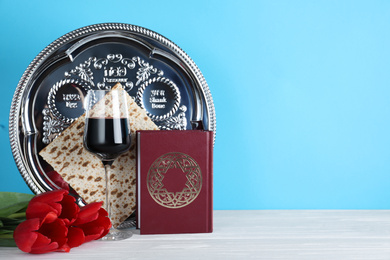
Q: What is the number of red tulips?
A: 3